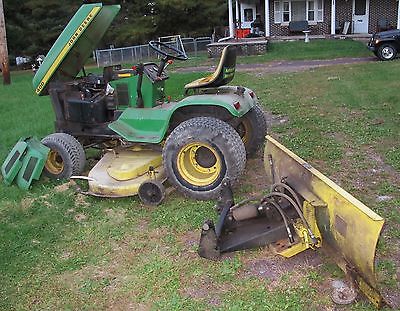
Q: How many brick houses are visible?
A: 1